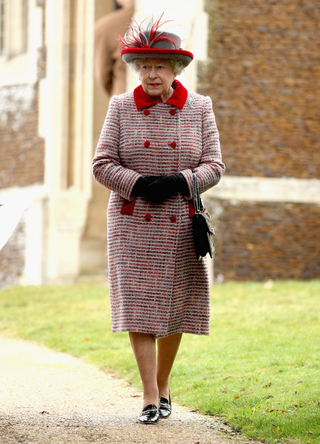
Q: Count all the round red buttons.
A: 6